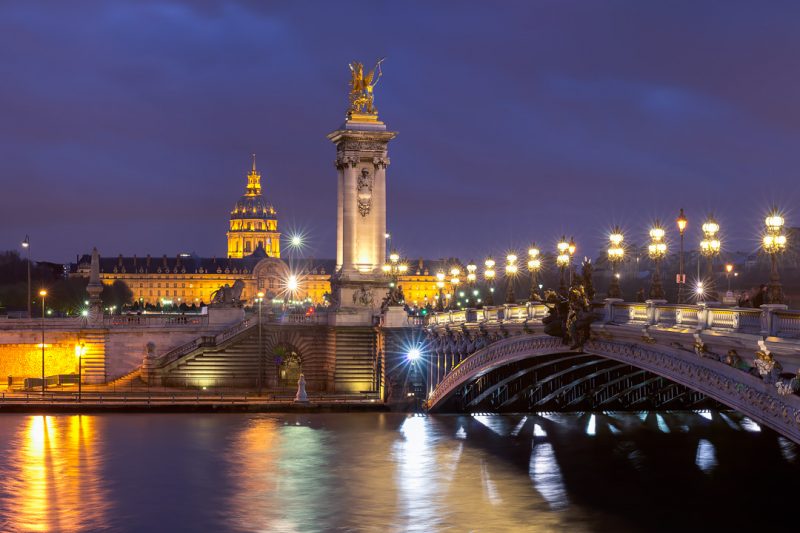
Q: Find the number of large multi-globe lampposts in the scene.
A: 12